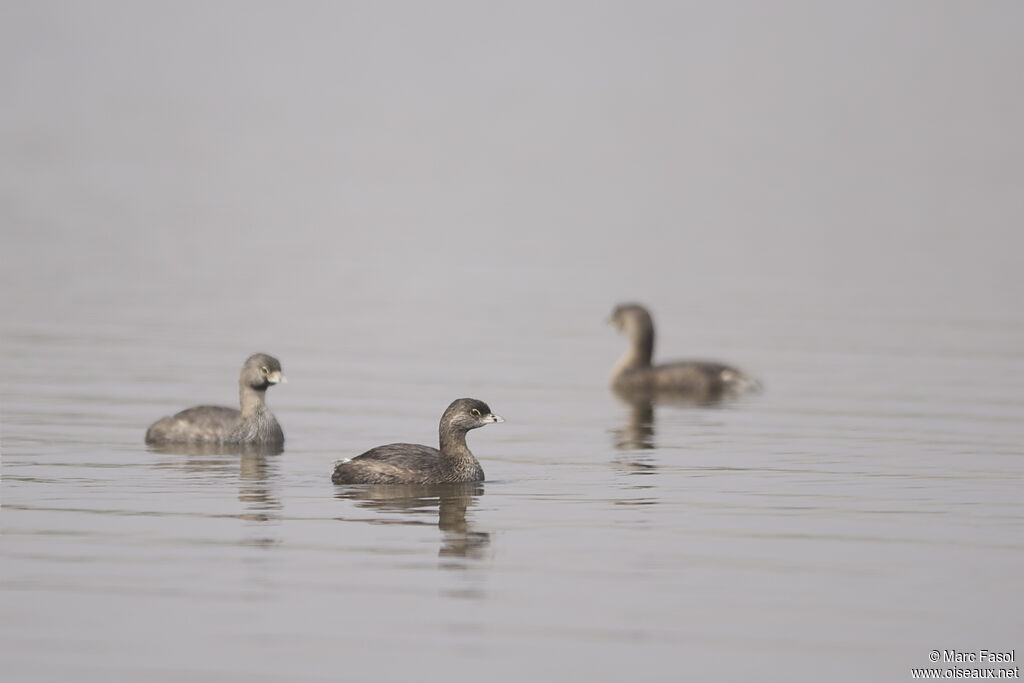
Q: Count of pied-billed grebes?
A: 3